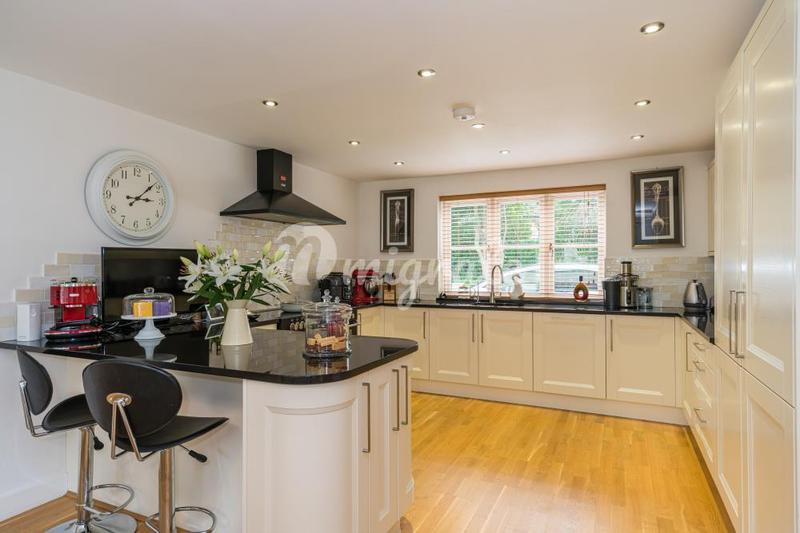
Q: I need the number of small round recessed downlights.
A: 9